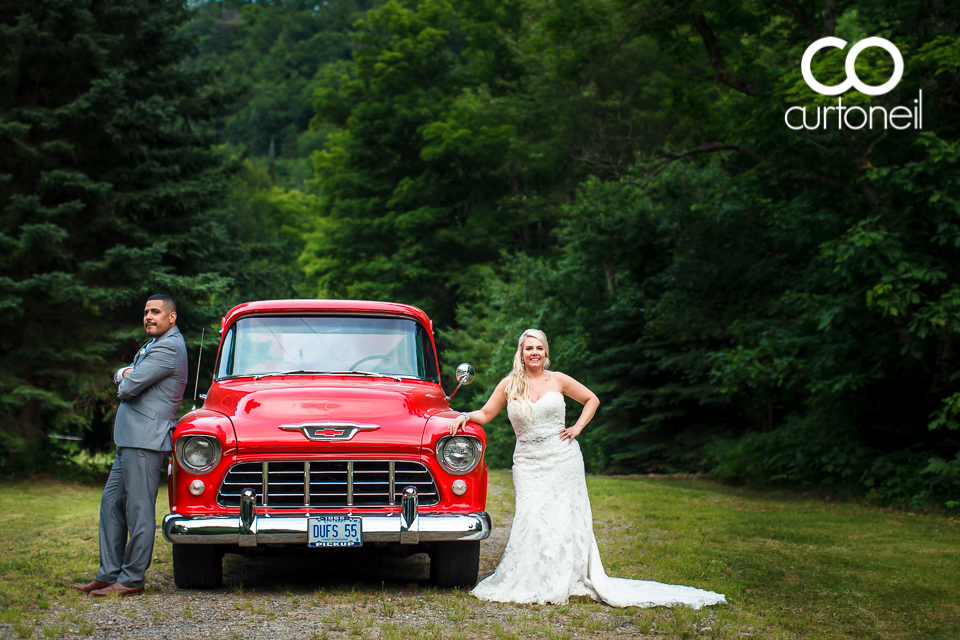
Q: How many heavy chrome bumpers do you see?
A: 1